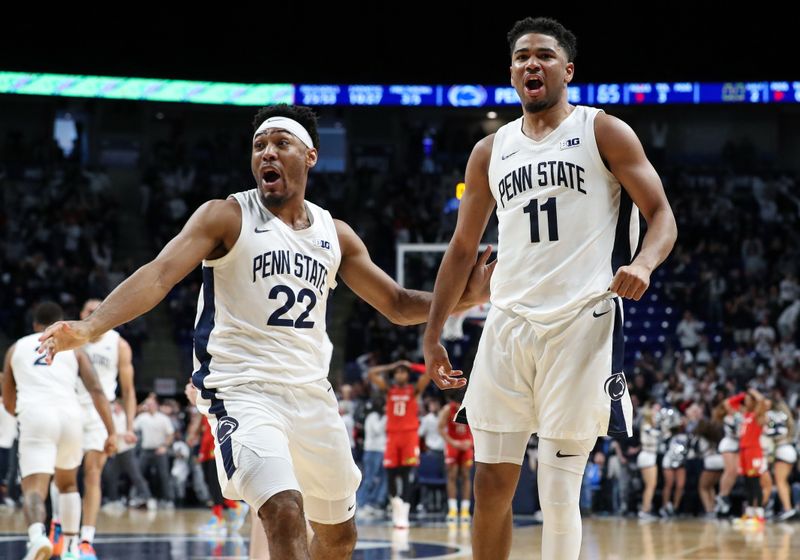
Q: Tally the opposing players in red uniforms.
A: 4